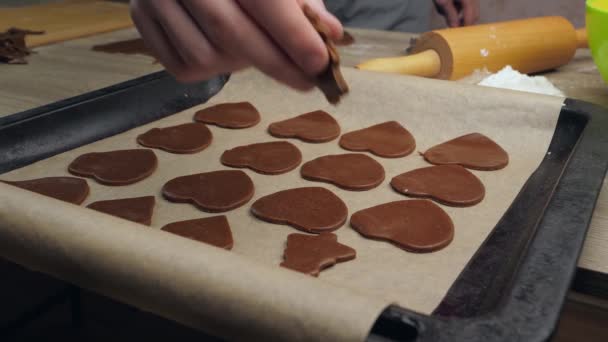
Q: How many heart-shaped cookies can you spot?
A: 15